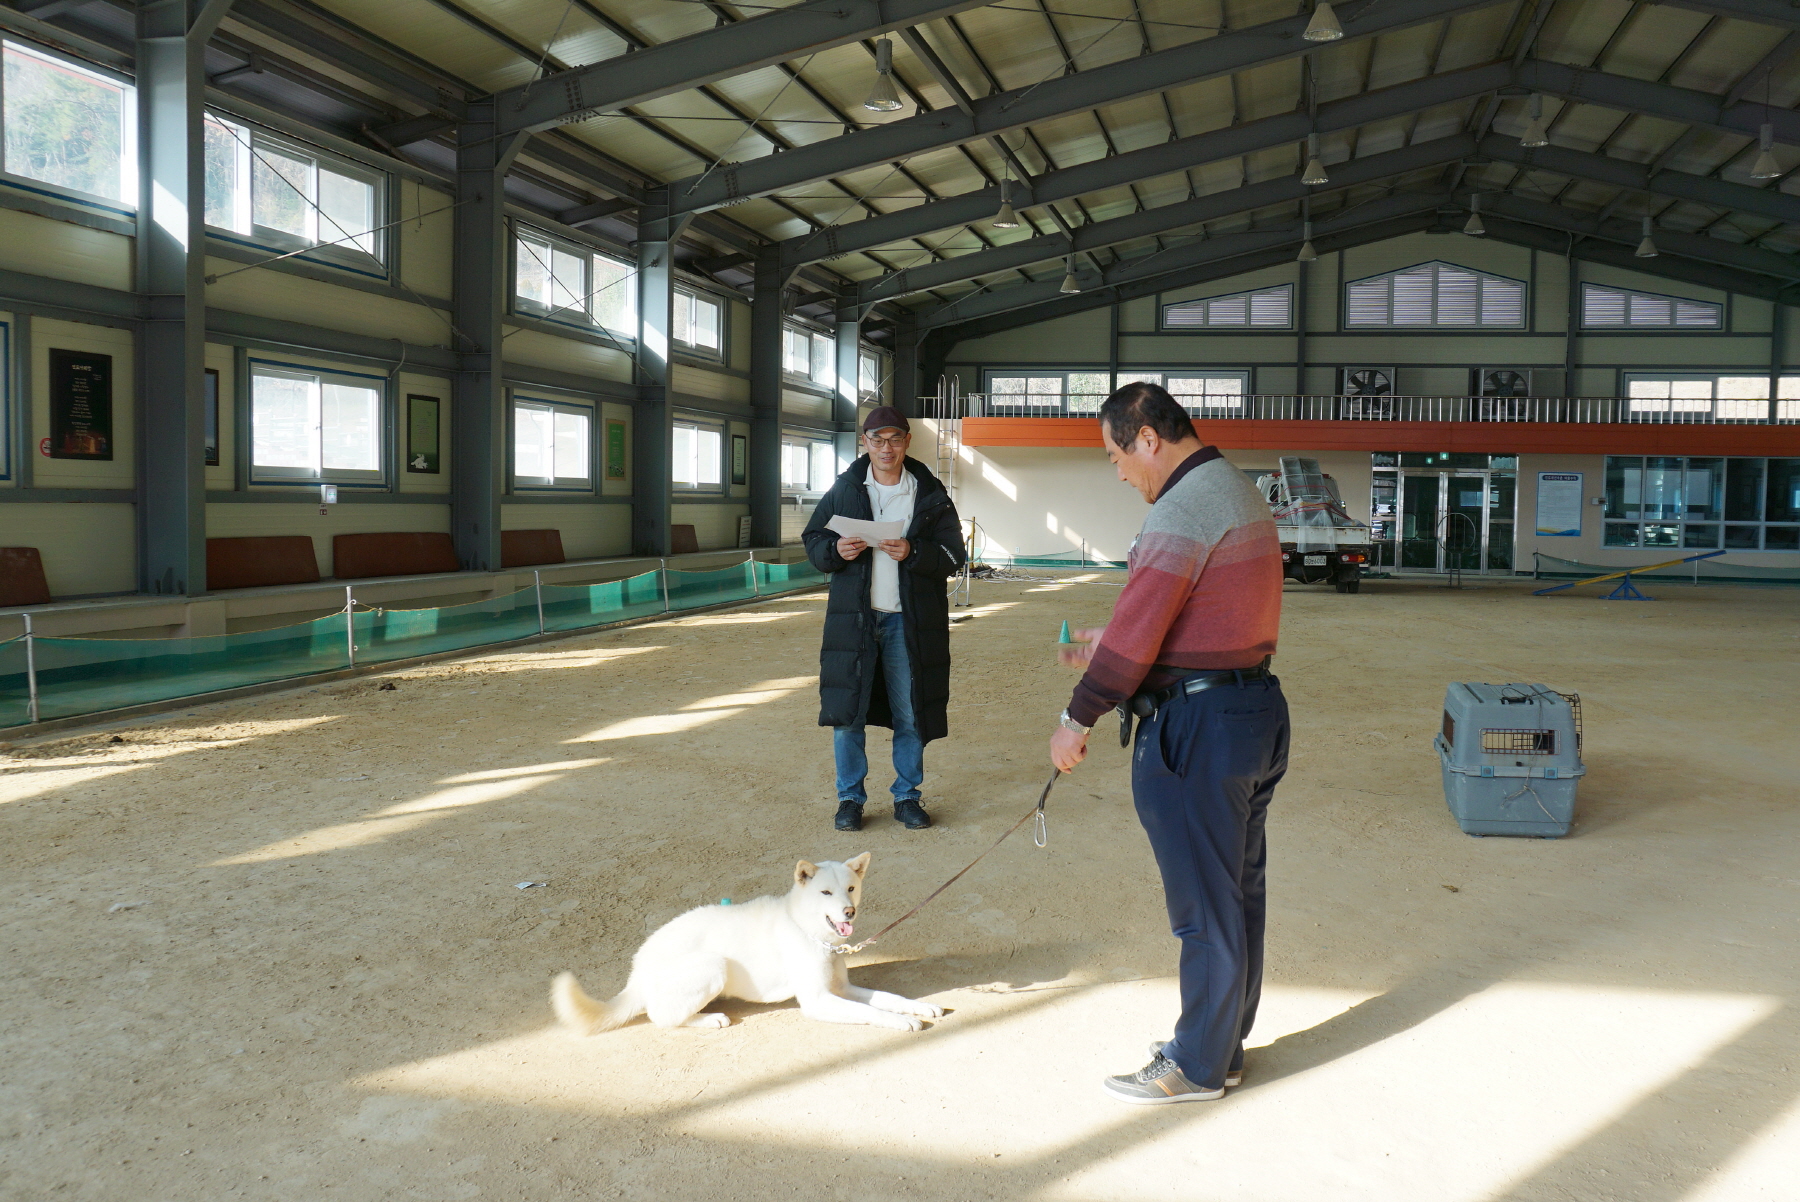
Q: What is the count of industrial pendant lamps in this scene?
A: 10